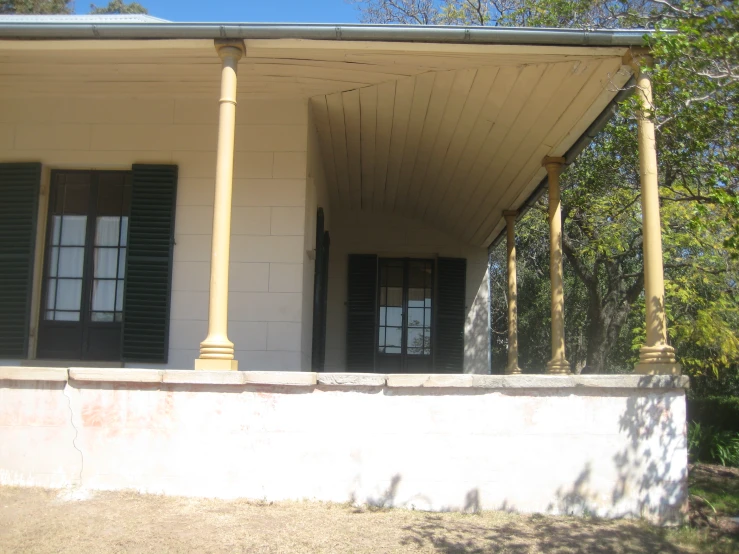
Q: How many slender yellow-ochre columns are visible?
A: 4